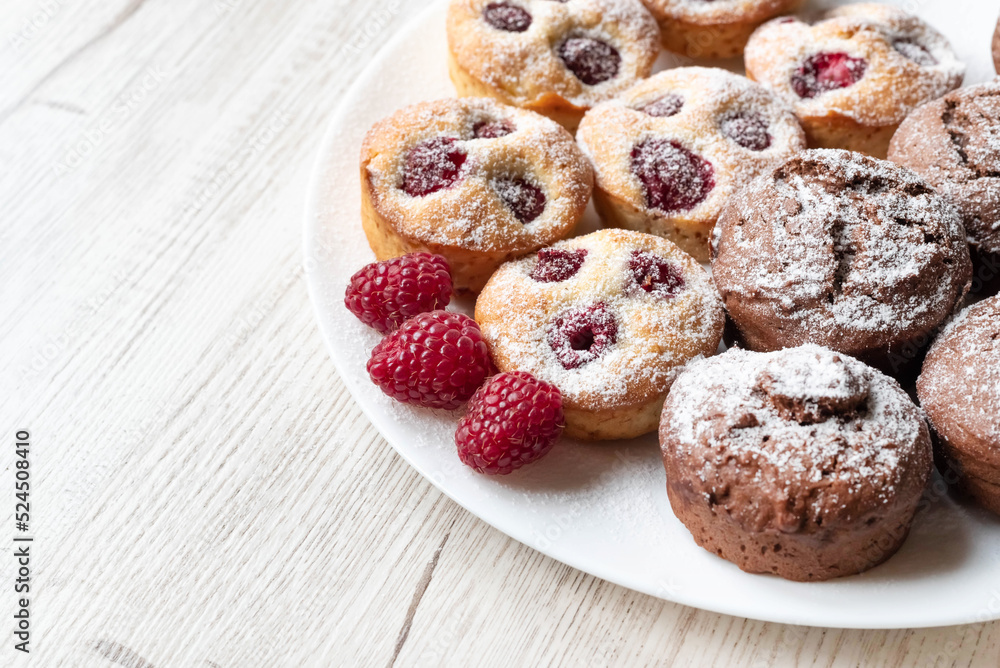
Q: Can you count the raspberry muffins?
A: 6